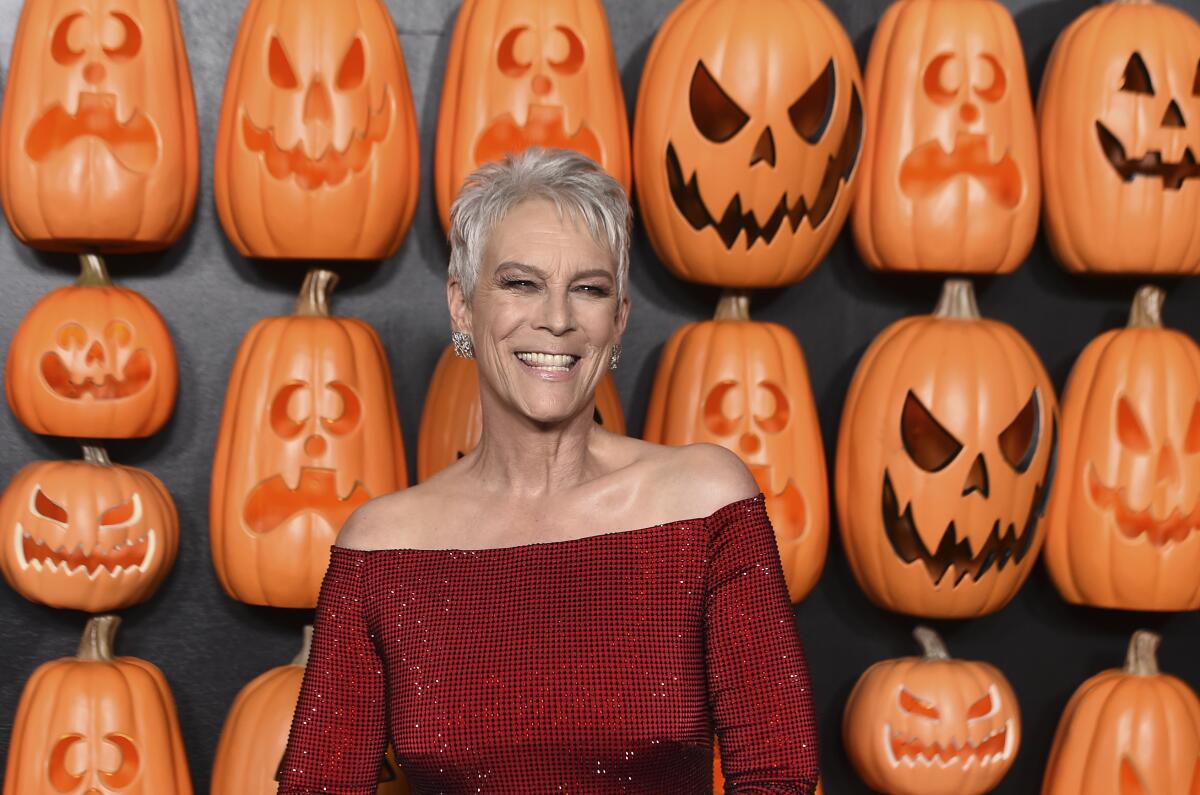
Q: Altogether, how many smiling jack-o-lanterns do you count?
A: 8